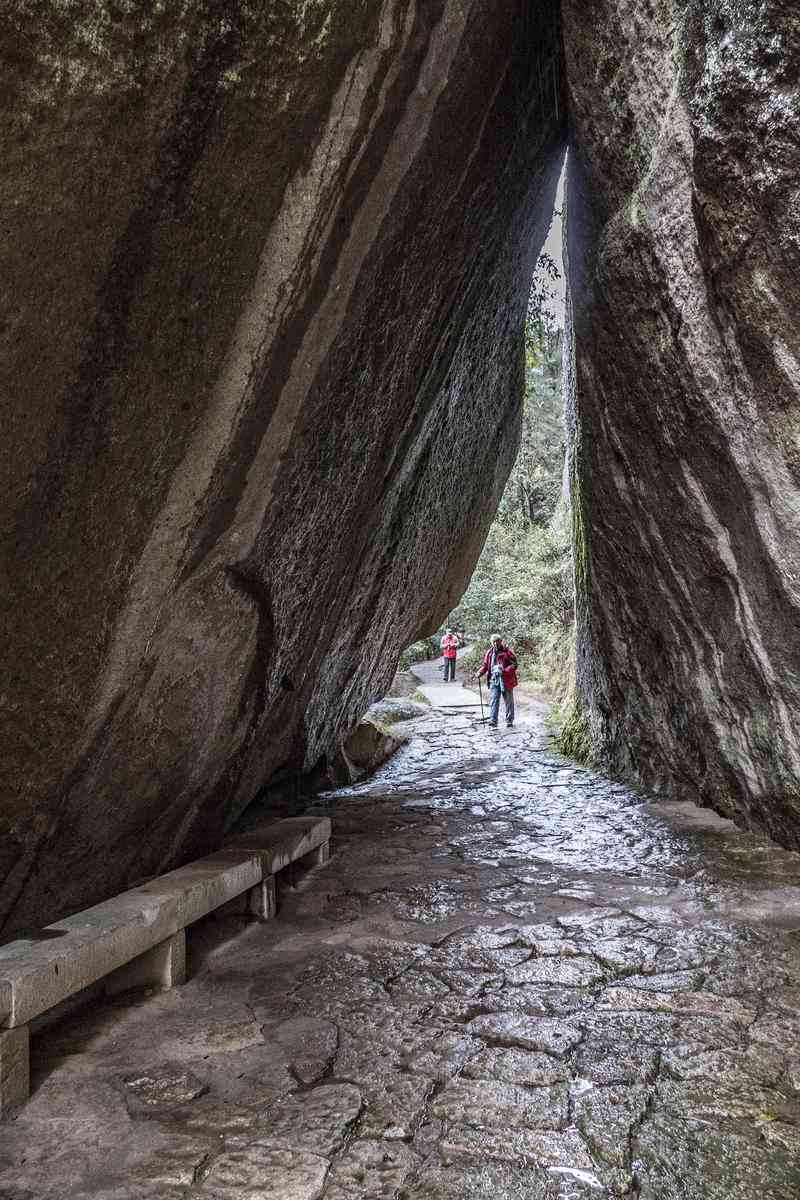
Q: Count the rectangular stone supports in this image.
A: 4